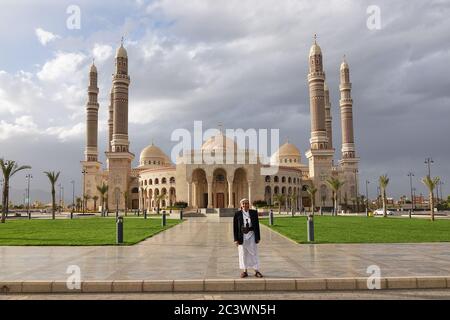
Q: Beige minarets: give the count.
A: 6